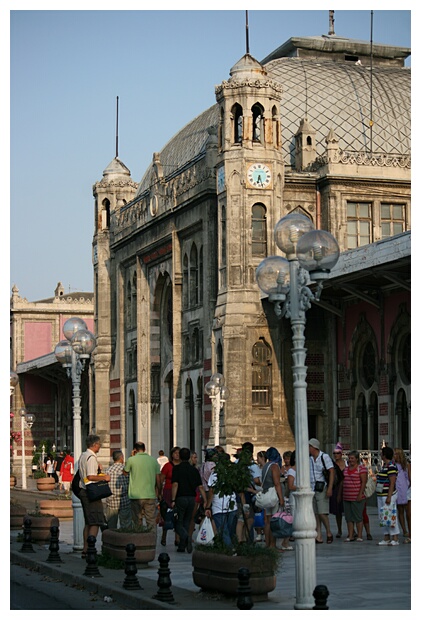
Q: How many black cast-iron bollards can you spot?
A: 7